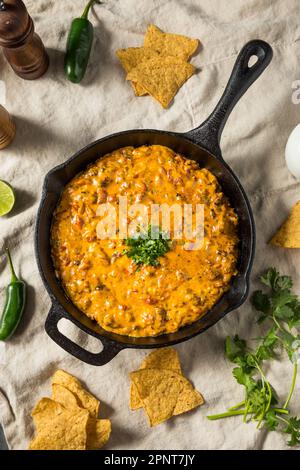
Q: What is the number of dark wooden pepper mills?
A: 1